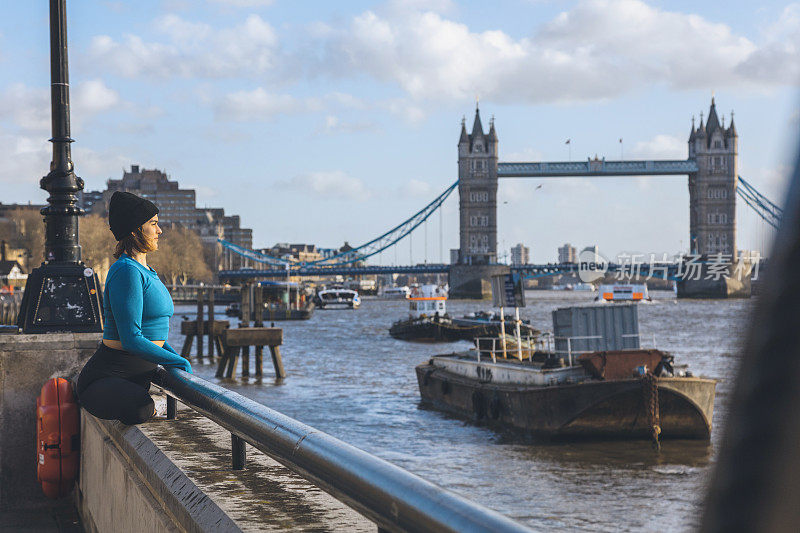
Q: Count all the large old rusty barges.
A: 1